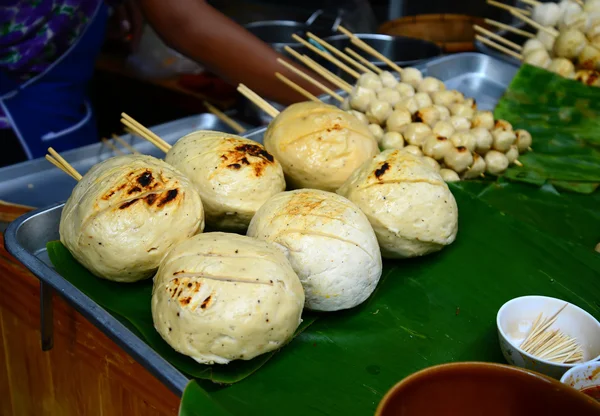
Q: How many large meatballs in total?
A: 6